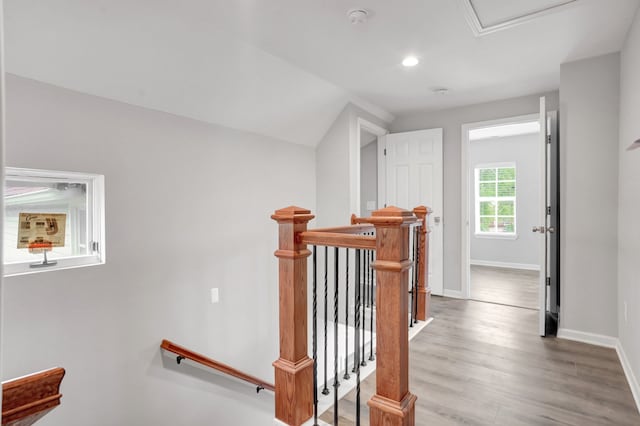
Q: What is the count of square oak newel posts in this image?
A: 3